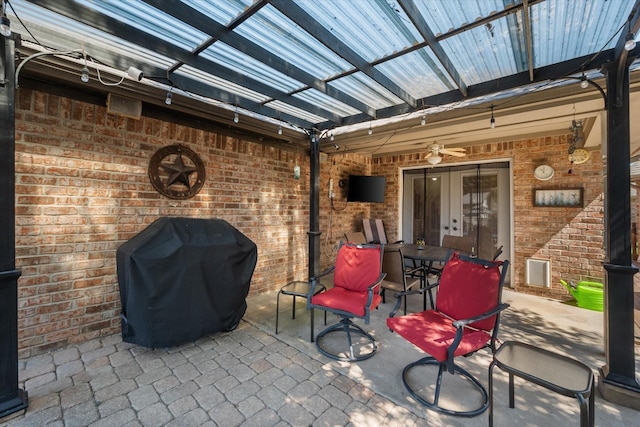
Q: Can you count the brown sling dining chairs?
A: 3